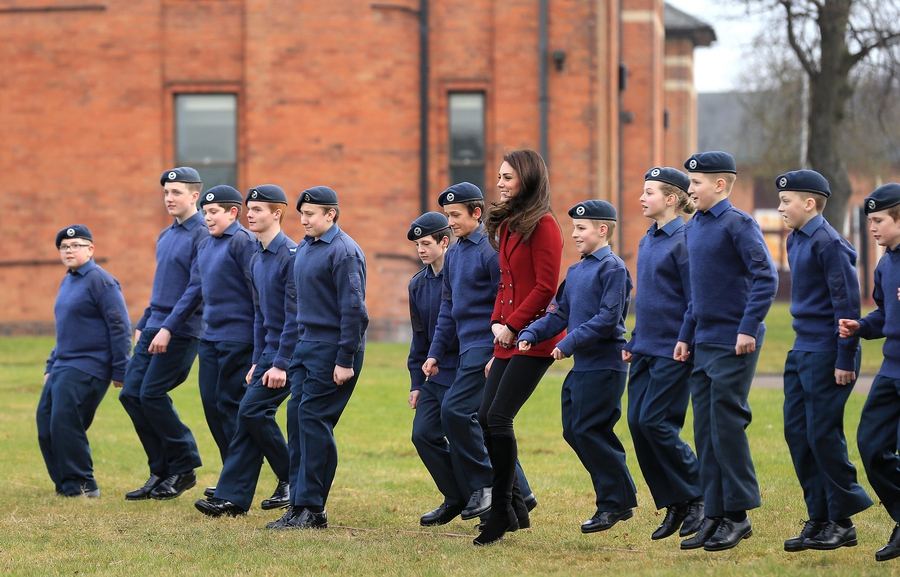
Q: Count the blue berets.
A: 12